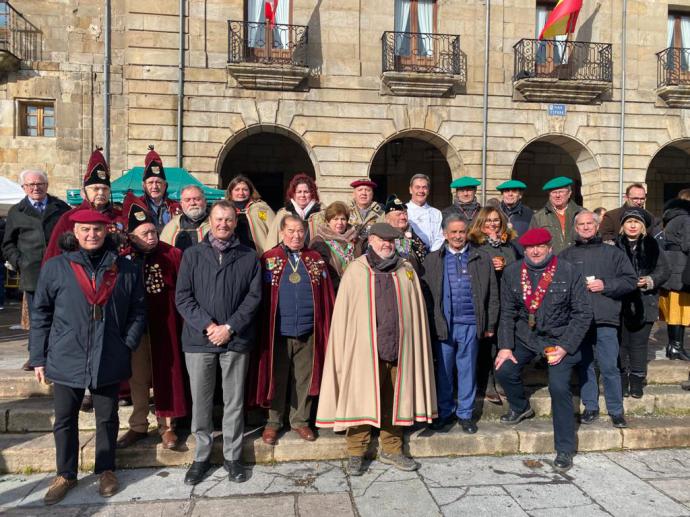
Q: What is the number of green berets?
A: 3